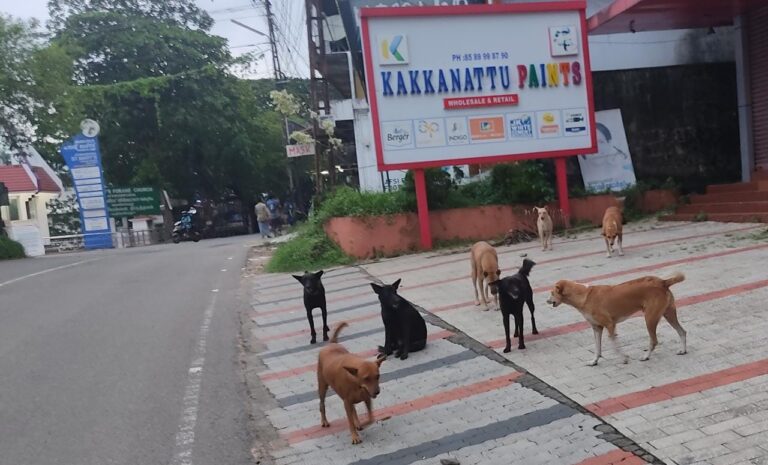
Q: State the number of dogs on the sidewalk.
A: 8